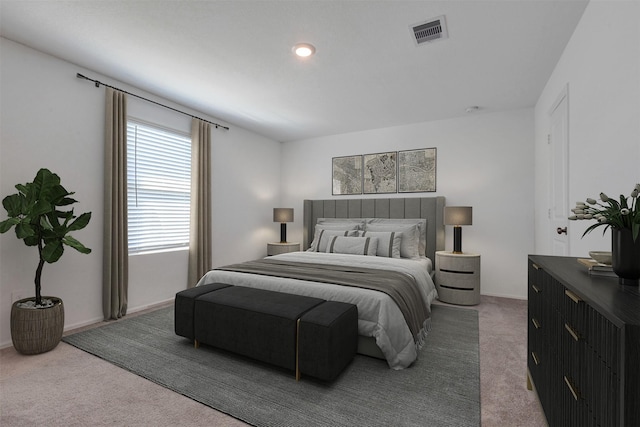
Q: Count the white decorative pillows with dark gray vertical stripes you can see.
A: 3